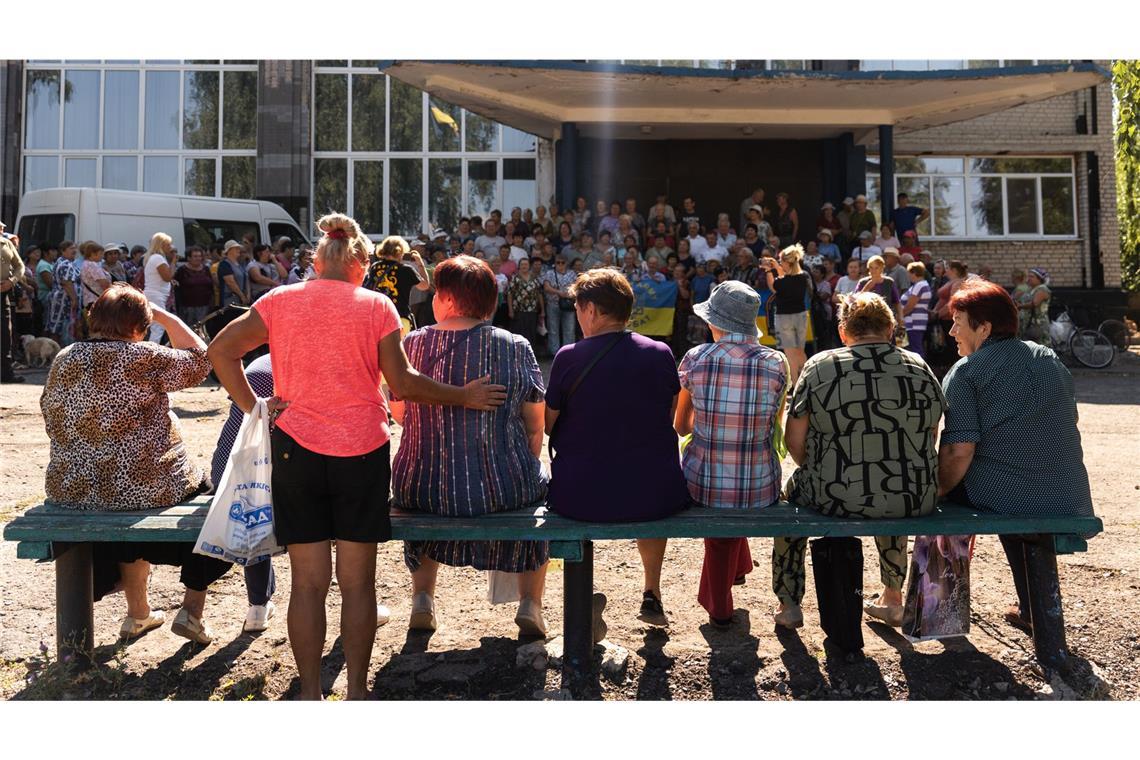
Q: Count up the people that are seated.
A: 7